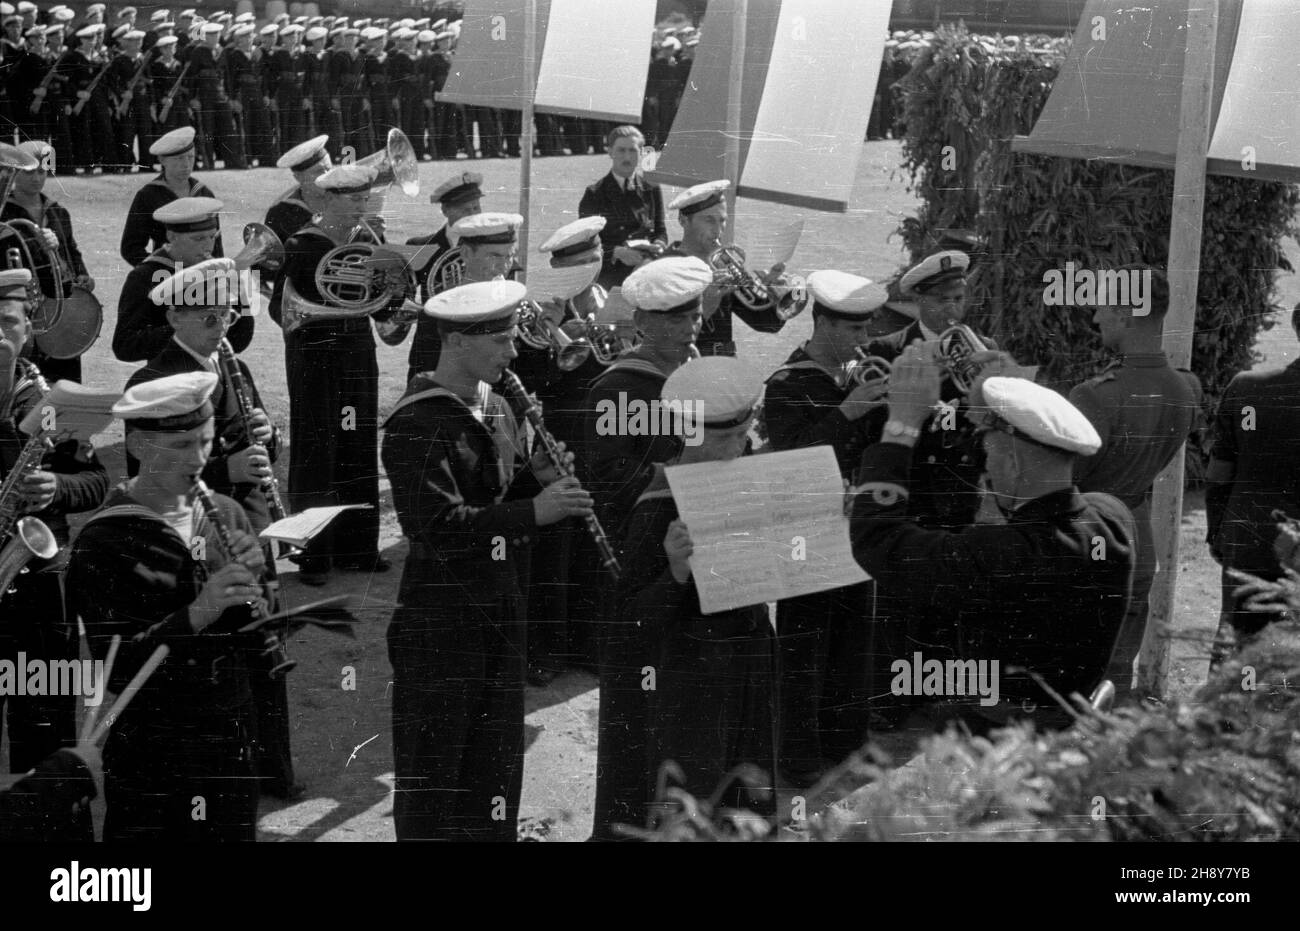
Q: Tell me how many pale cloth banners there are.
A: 3